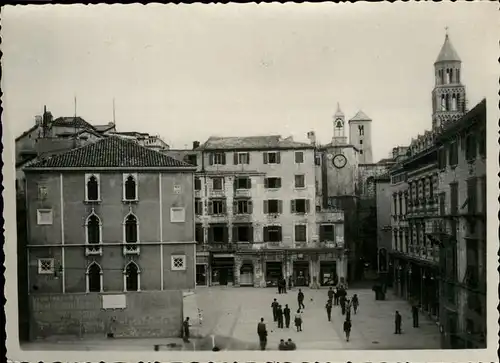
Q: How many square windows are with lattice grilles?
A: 2